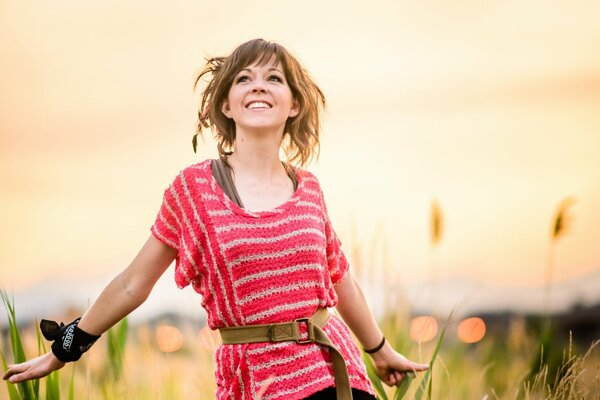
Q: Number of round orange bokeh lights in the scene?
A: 3